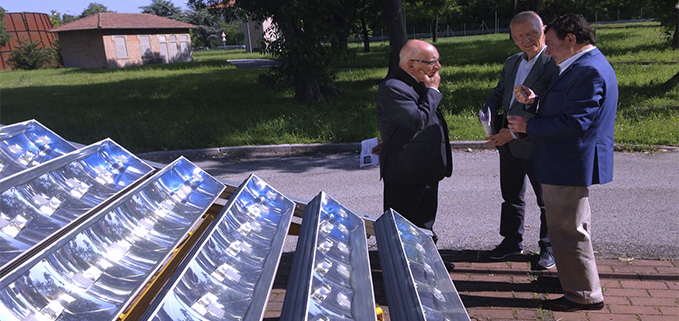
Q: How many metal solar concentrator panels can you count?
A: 6